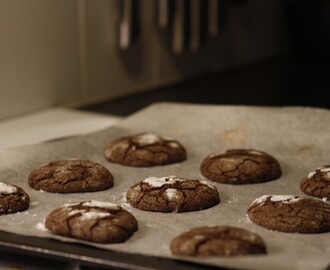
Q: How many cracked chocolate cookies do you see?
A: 9